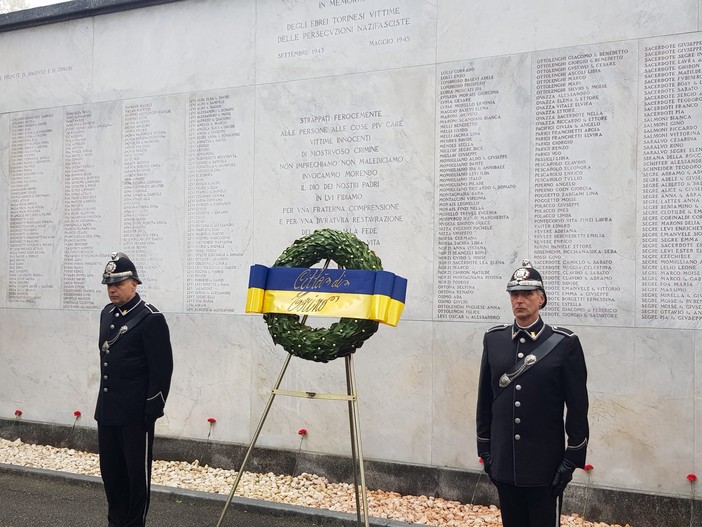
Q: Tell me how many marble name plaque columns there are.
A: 7